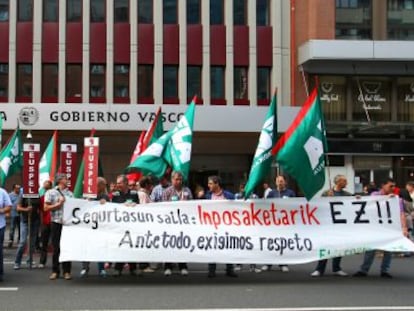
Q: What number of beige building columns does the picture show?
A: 12